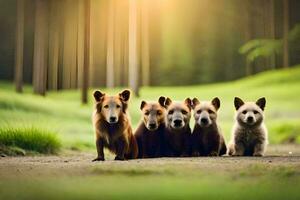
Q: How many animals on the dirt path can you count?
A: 5